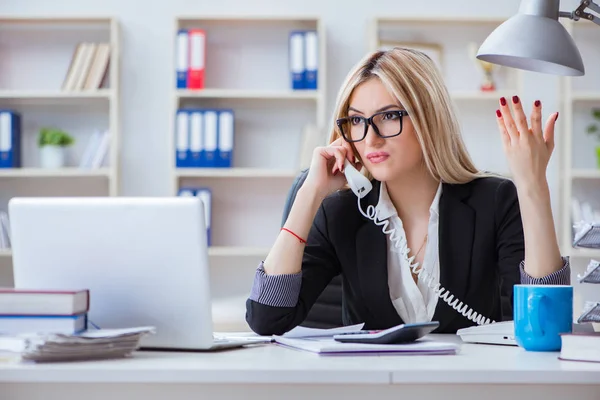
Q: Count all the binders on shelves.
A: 11